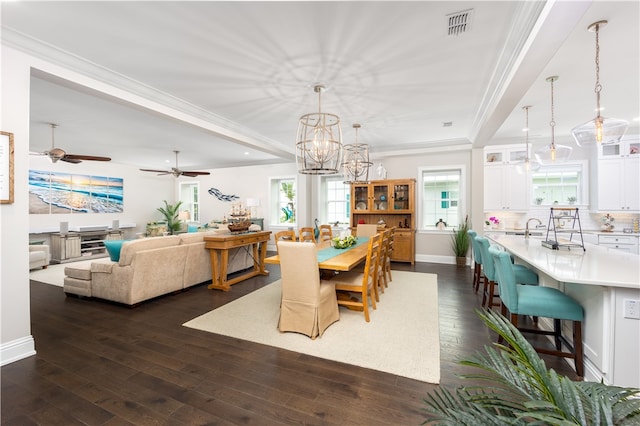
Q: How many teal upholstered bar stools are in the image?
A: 3